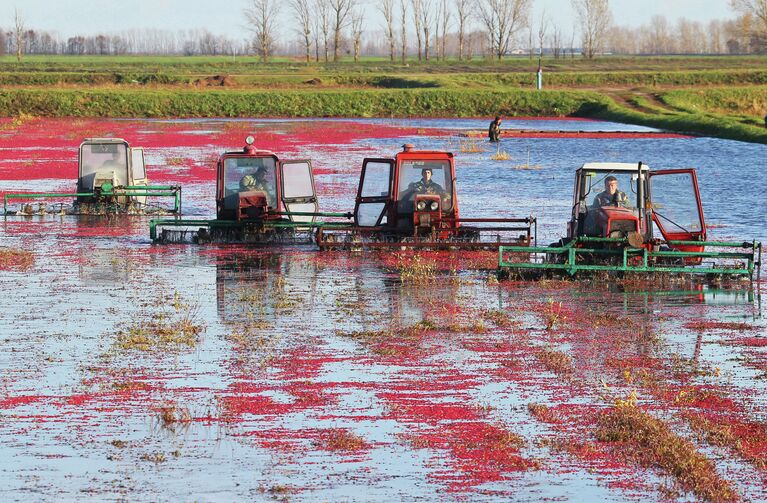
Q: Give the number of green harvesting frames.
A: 3